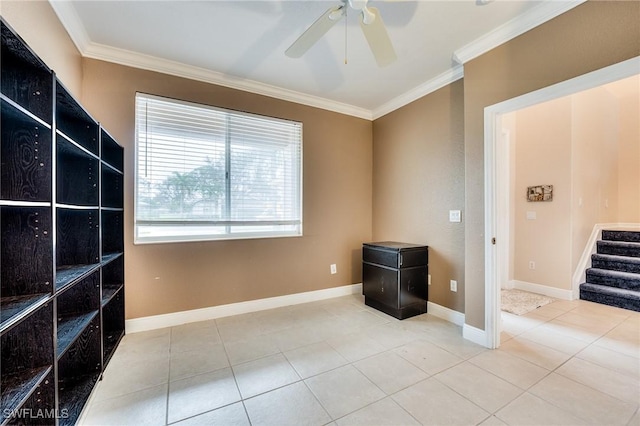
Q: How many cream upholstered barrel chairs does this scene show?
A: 0